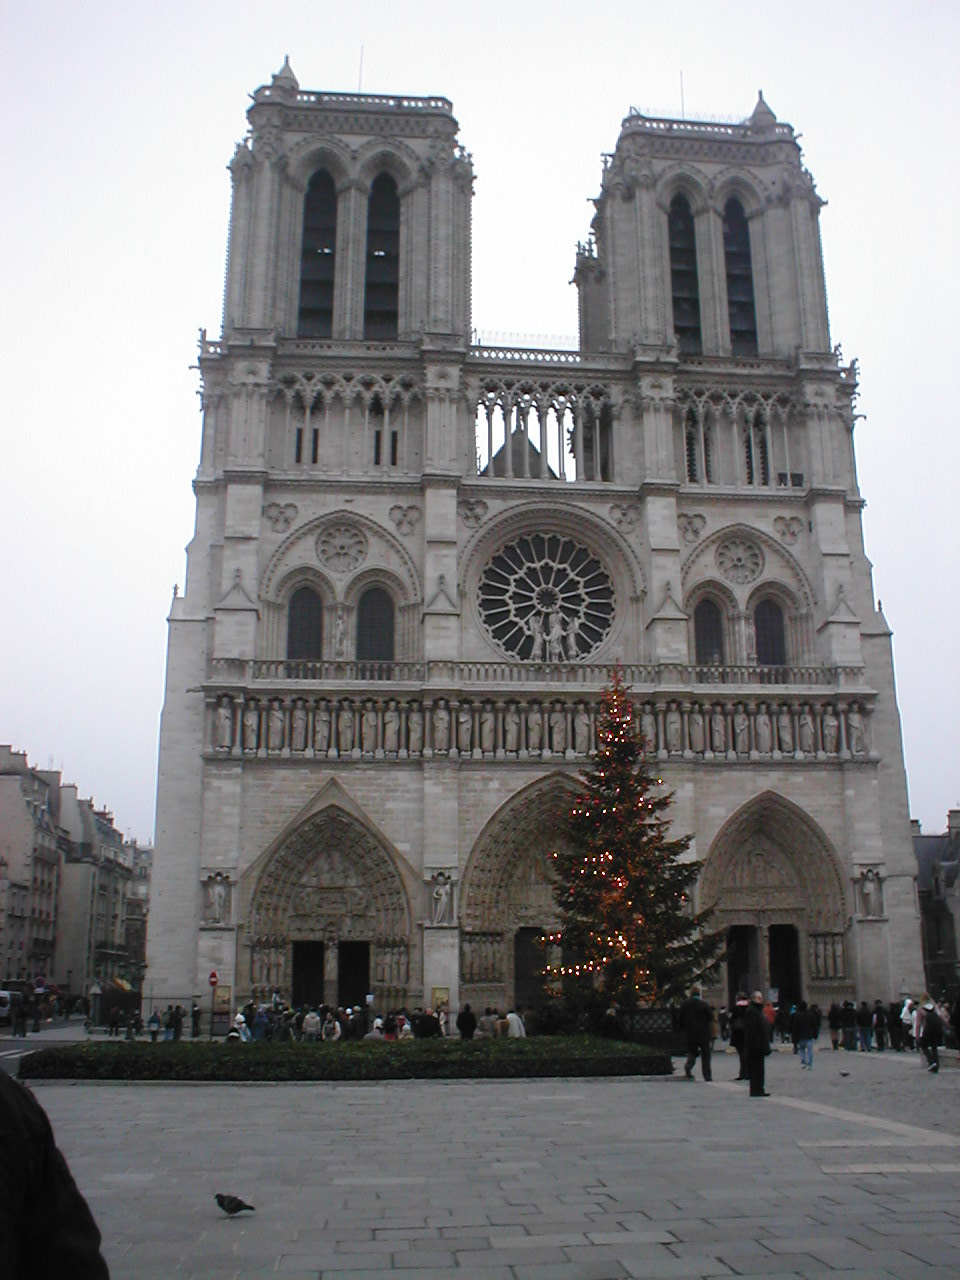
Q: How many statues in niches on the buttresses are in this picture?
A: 3